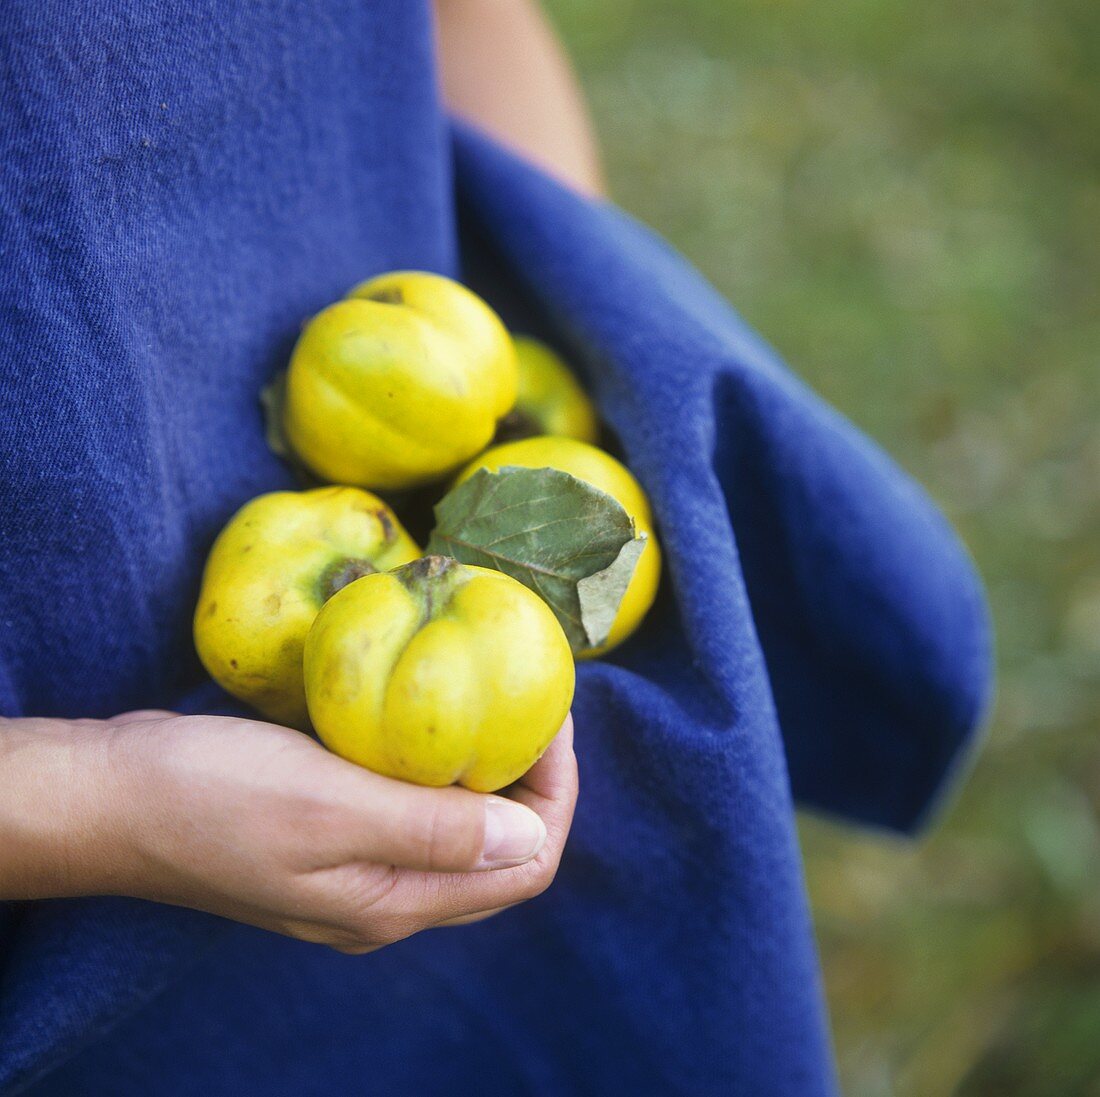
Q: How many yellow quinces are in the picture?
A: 5